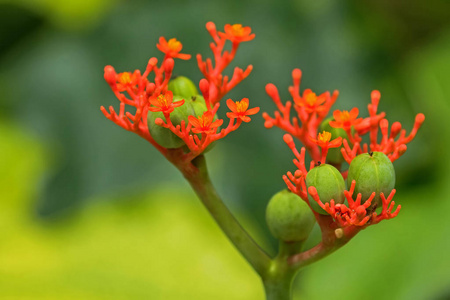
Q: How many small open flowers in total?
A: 9